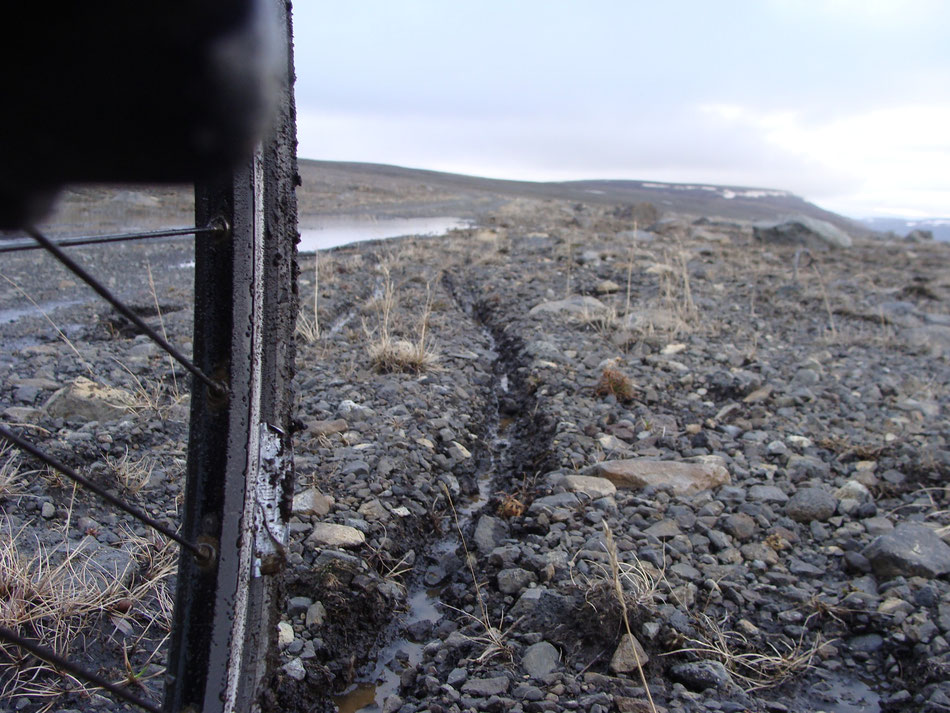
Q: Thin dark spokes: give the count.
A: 4